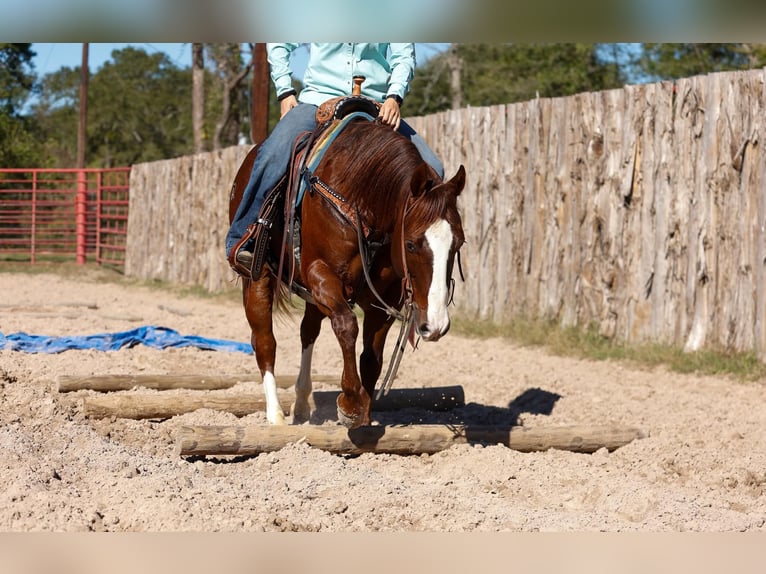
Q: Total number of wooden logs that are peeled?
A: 3